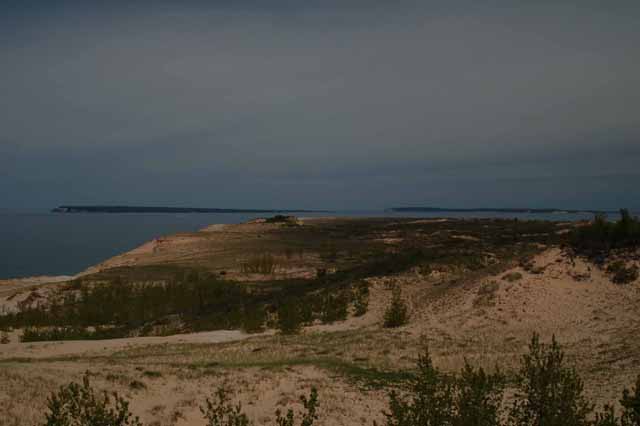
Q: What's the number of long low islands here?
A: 2